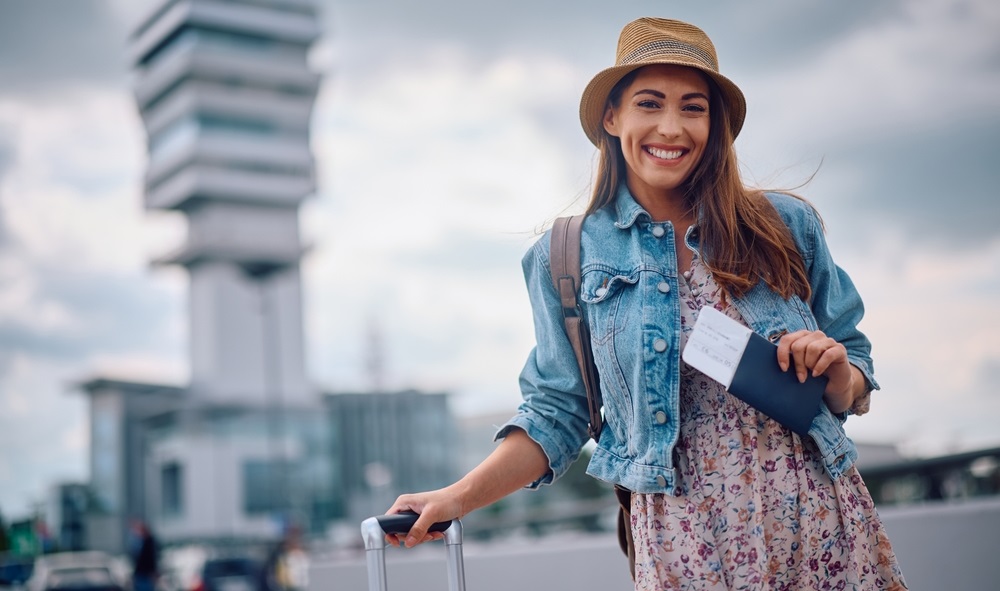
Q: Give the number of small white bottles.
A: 0